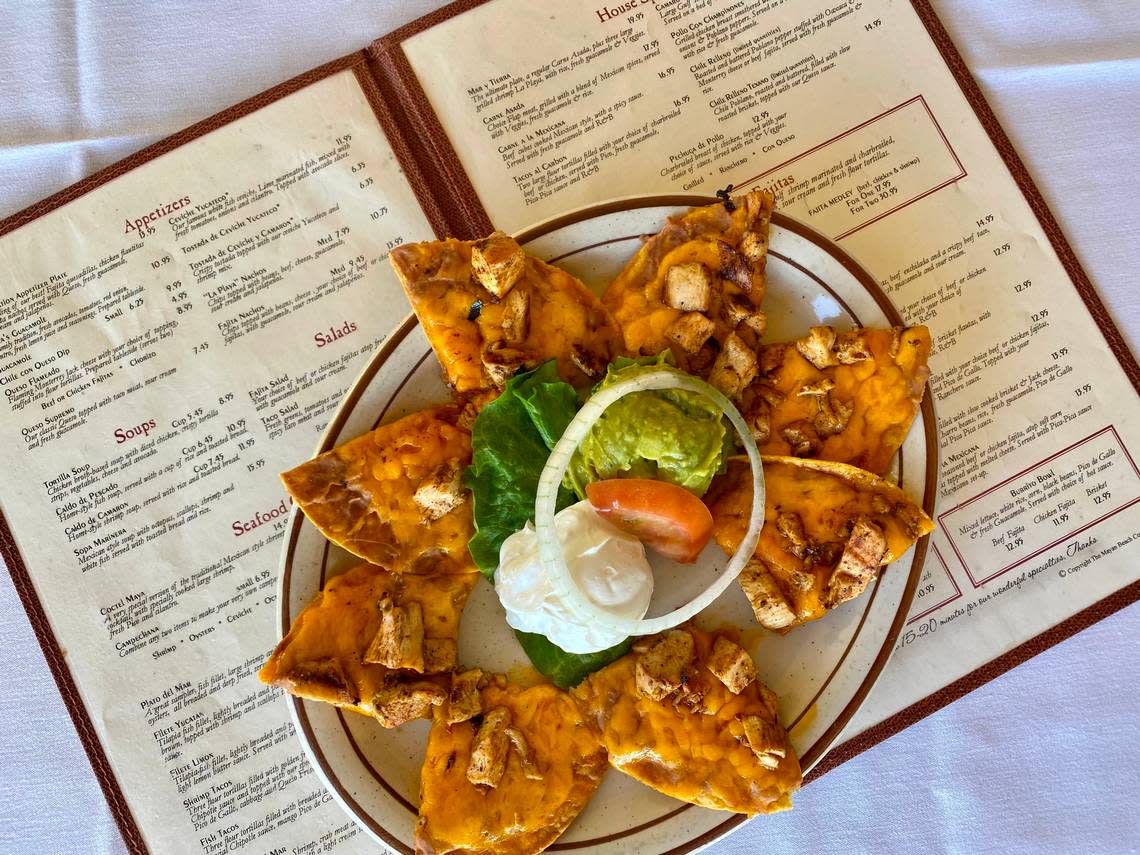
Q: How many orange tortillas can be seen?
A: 8